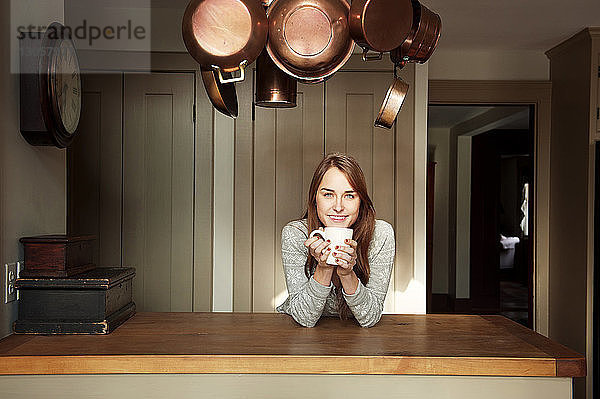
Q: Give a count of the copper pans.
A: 7